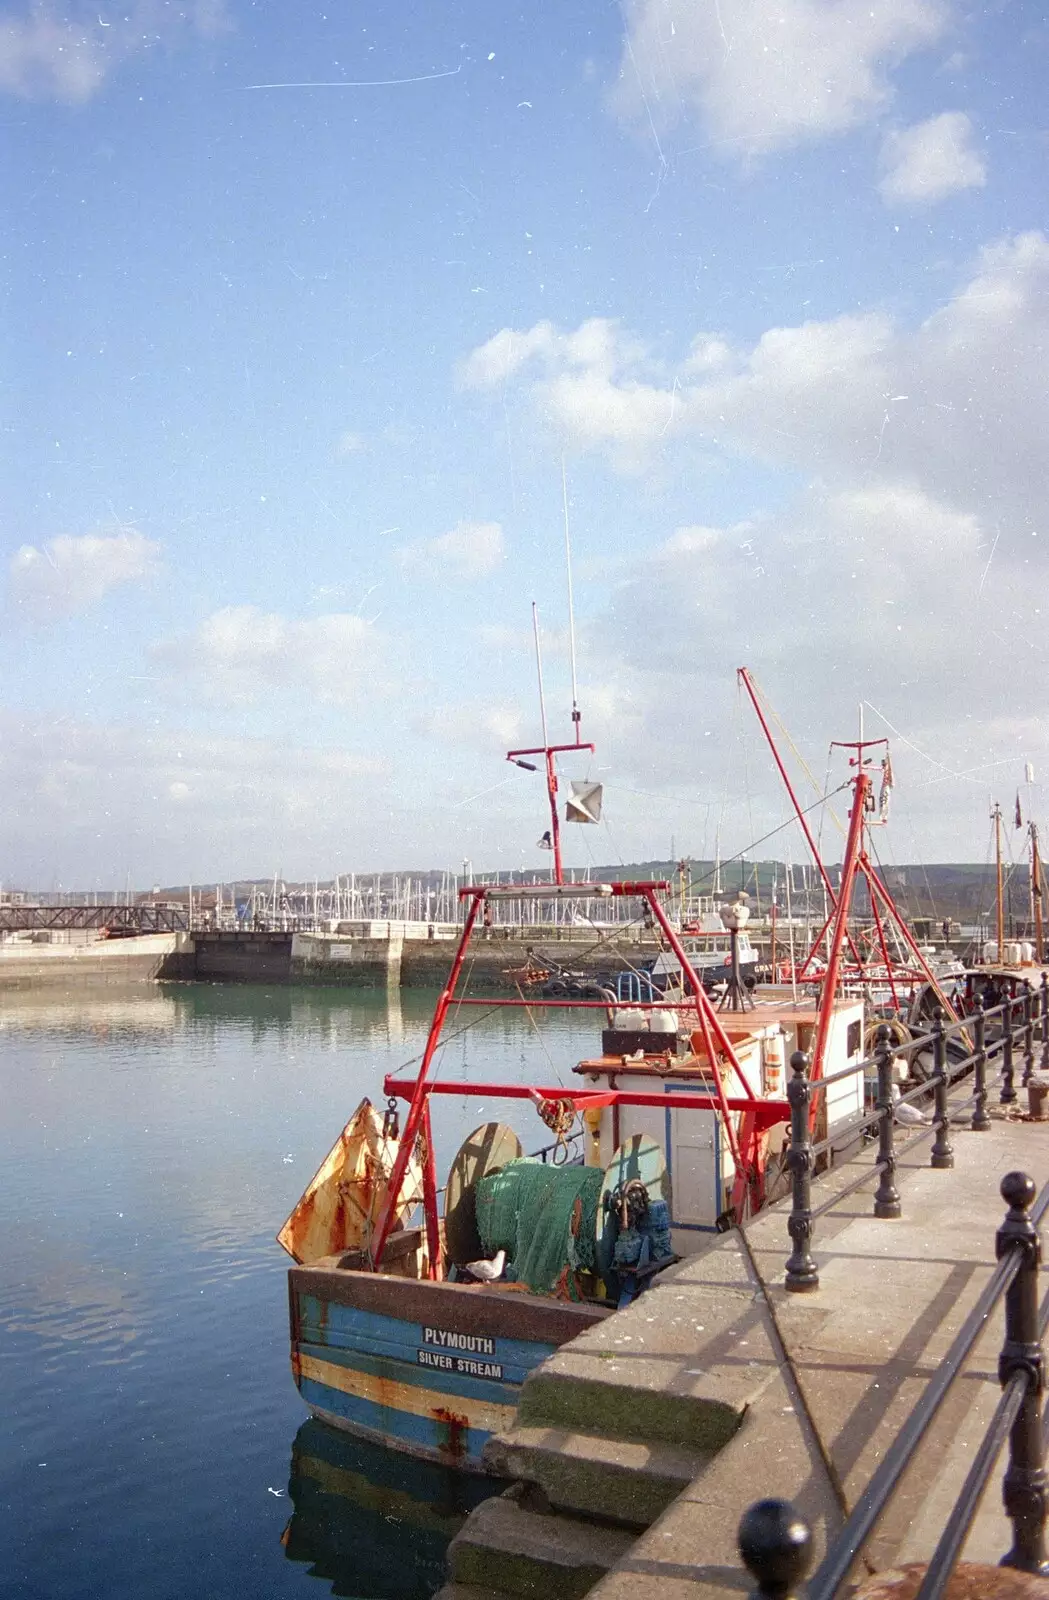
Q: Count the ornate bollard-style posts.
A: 9